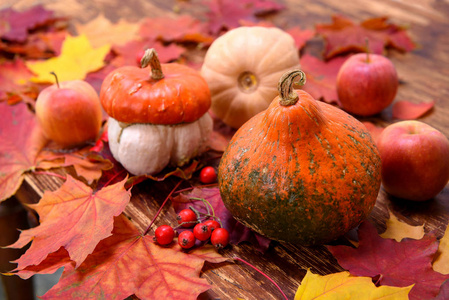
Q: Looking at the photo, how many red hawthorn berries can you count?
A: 7